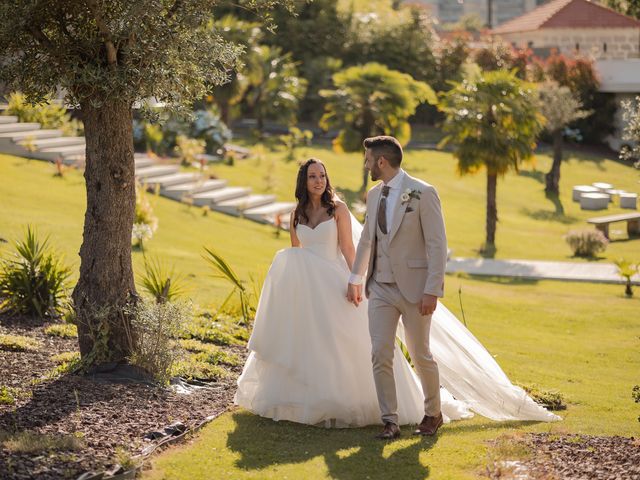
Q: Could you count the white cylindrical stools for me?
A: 5